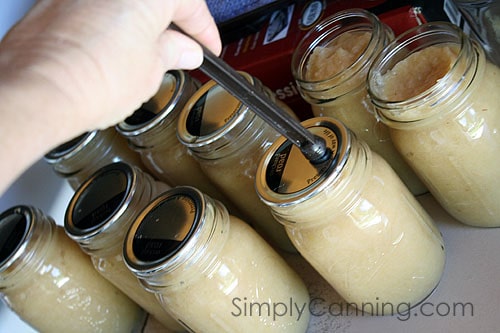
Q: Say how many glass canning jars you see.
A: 9